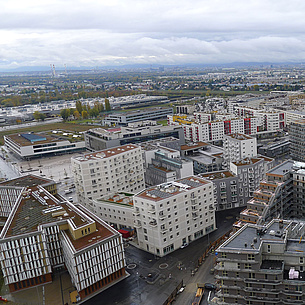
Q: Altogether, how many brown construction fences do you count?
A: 2